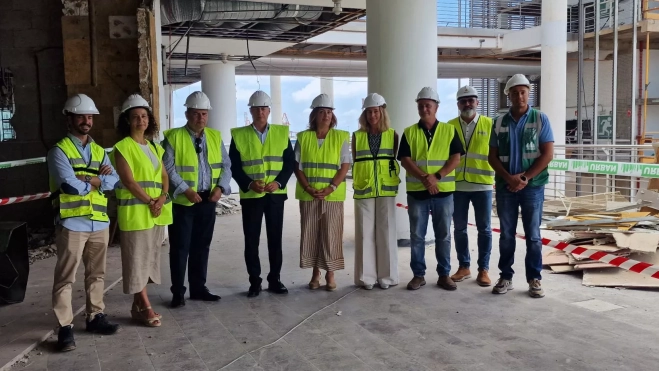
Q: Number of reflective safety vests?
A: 9